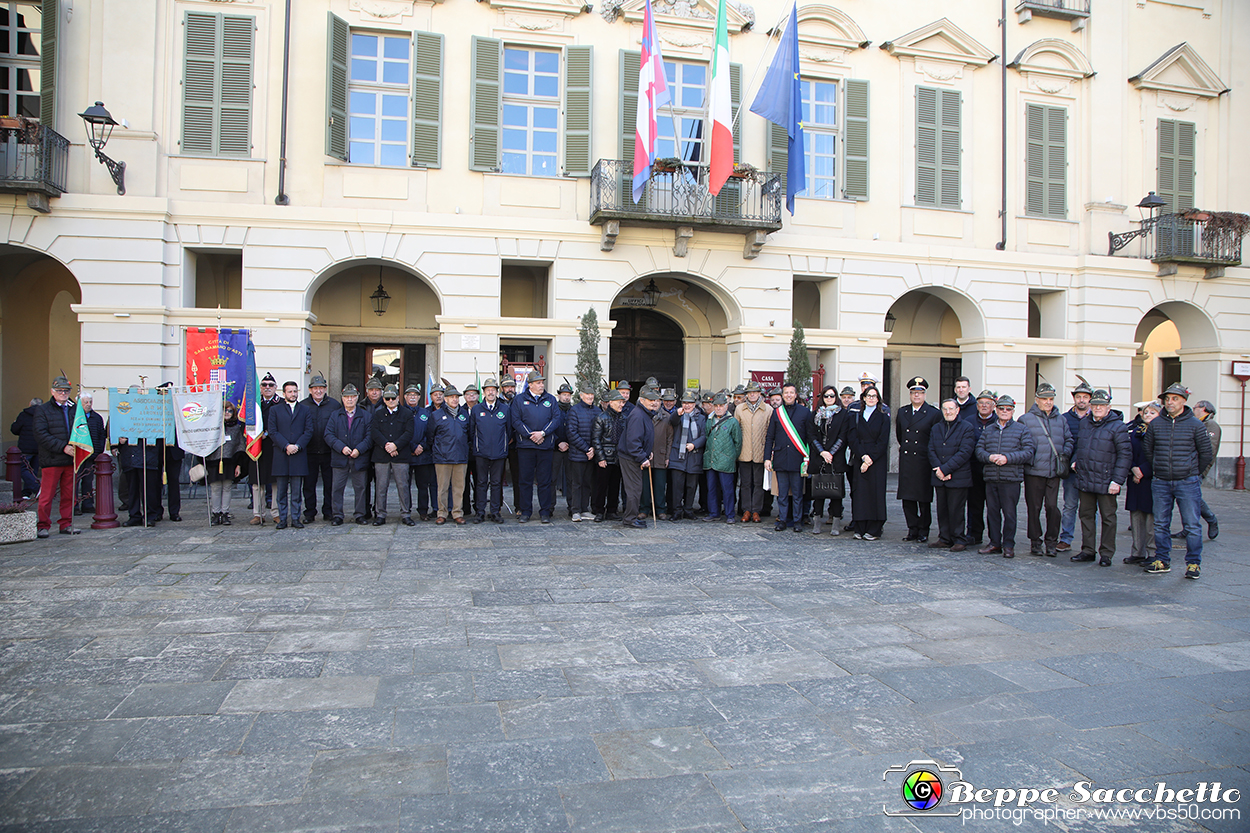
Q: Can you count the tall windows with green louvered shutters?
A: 9